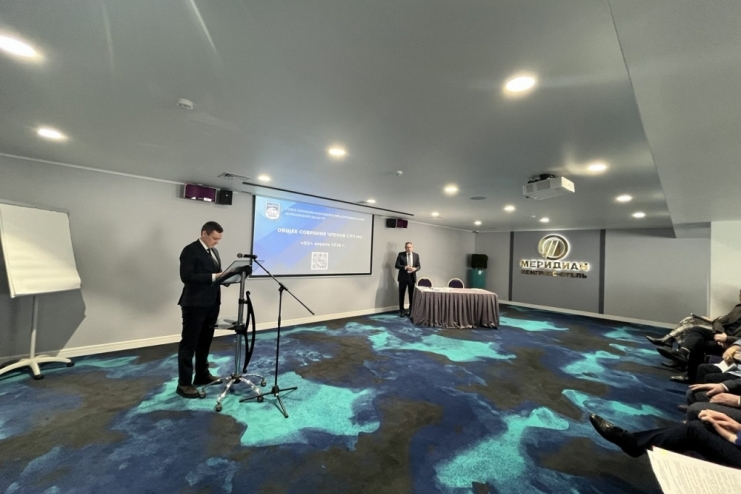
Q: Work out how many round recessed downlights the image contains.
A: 14